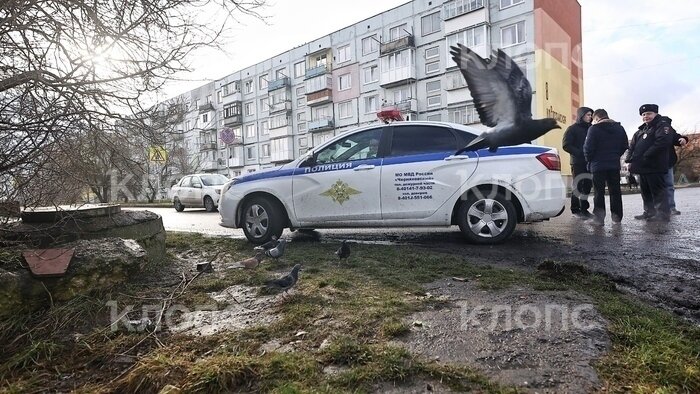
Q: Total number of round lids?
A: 1